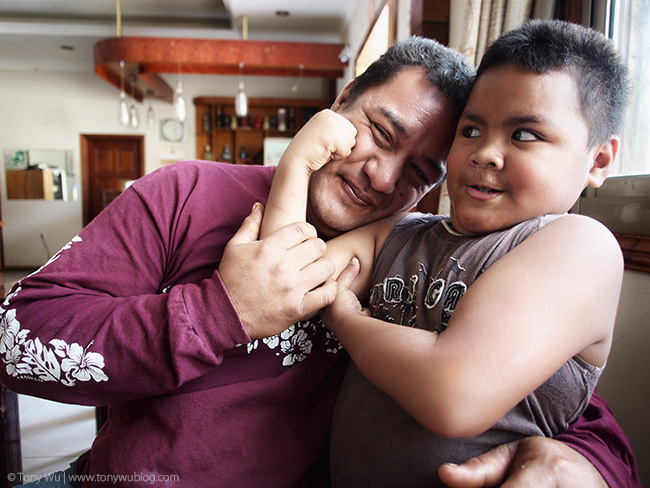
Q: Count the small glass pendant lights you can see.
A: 5